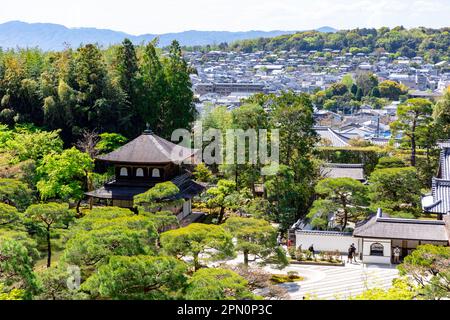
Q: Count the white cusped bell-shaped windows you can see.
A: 3